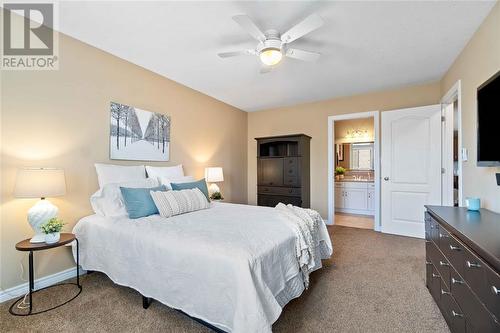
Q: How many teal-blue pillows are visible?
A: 2